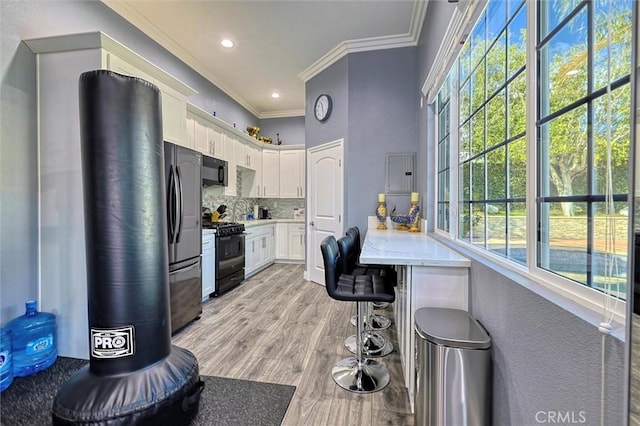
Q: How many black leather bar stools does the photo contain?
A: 3